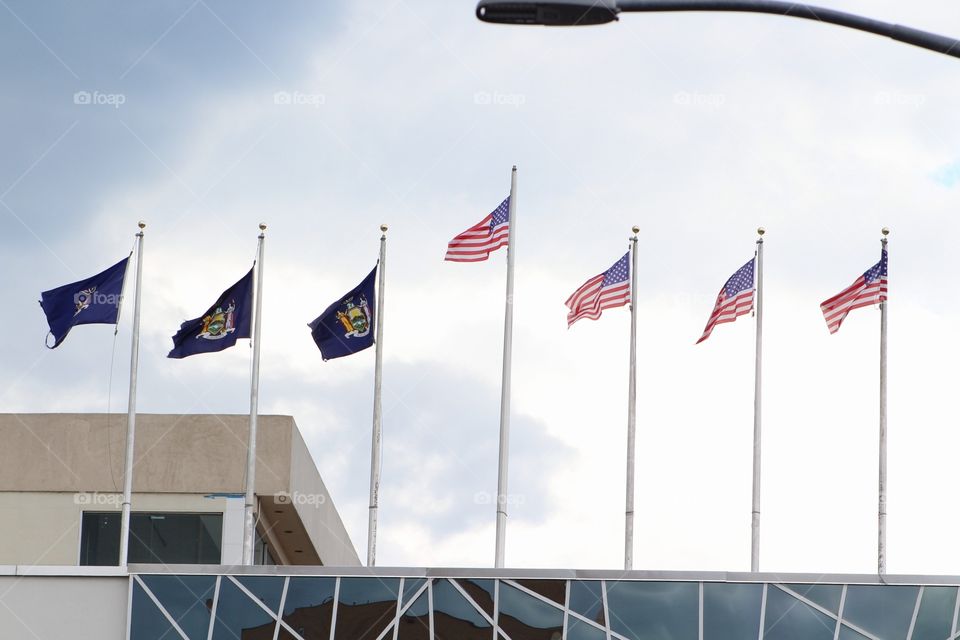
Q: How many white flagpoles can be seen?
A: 7